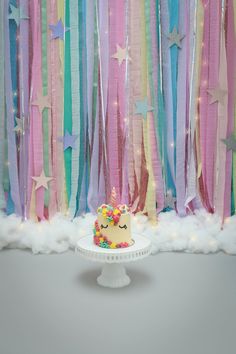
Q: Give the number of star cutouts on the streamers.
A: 12